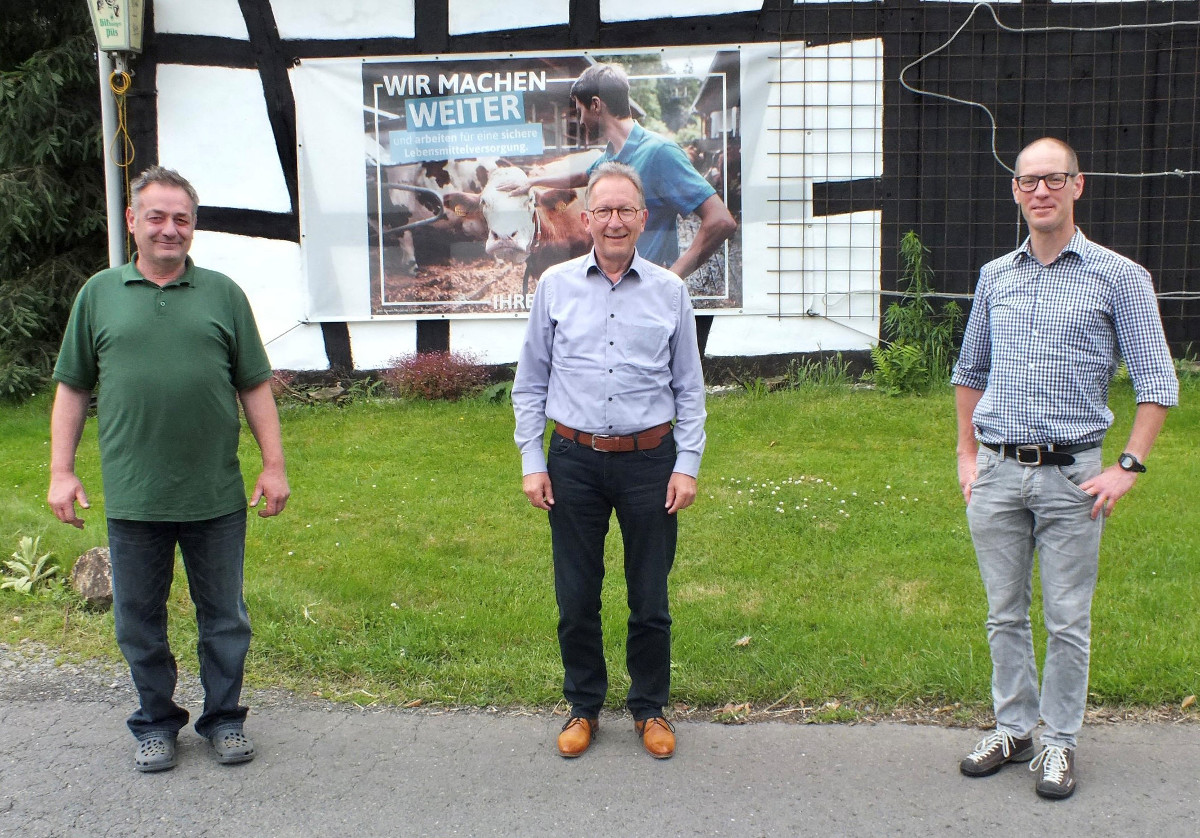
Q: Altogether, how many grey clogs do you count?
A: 2